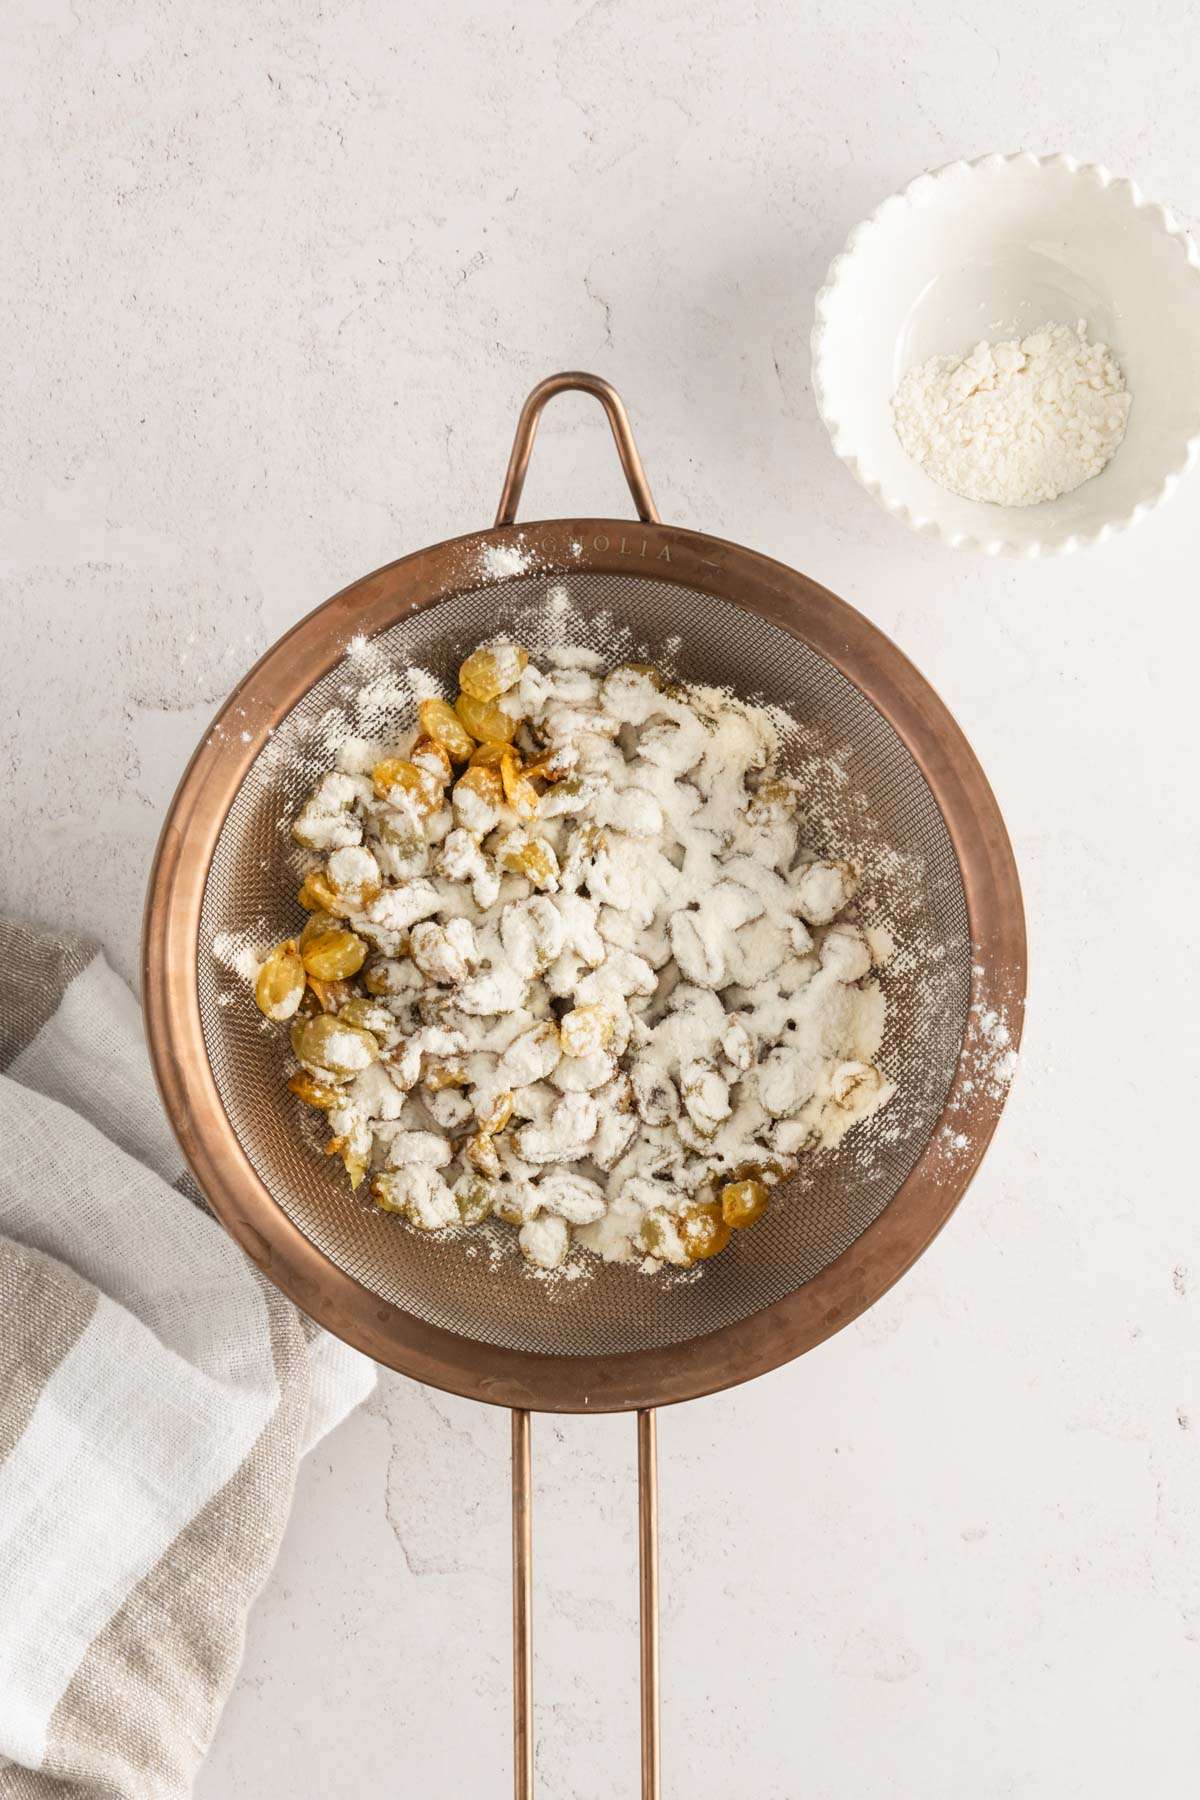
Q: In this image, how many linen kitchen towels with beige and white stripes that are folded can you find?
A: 1